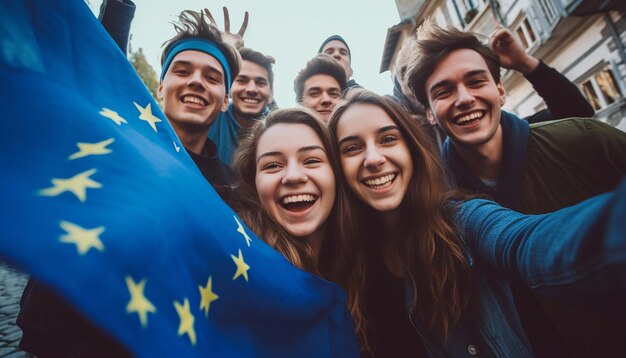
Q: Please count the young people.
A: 7